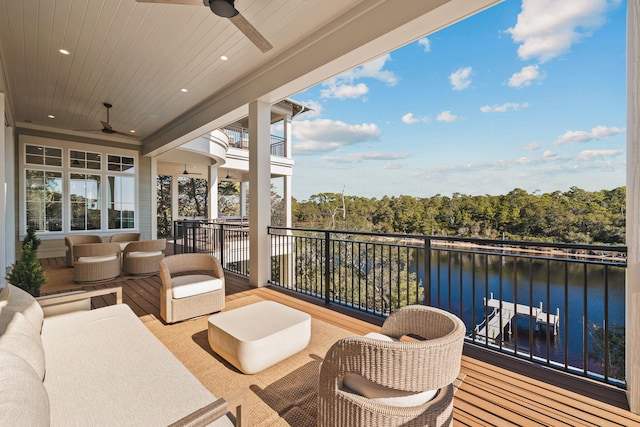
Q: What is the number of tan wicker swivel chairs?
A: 6